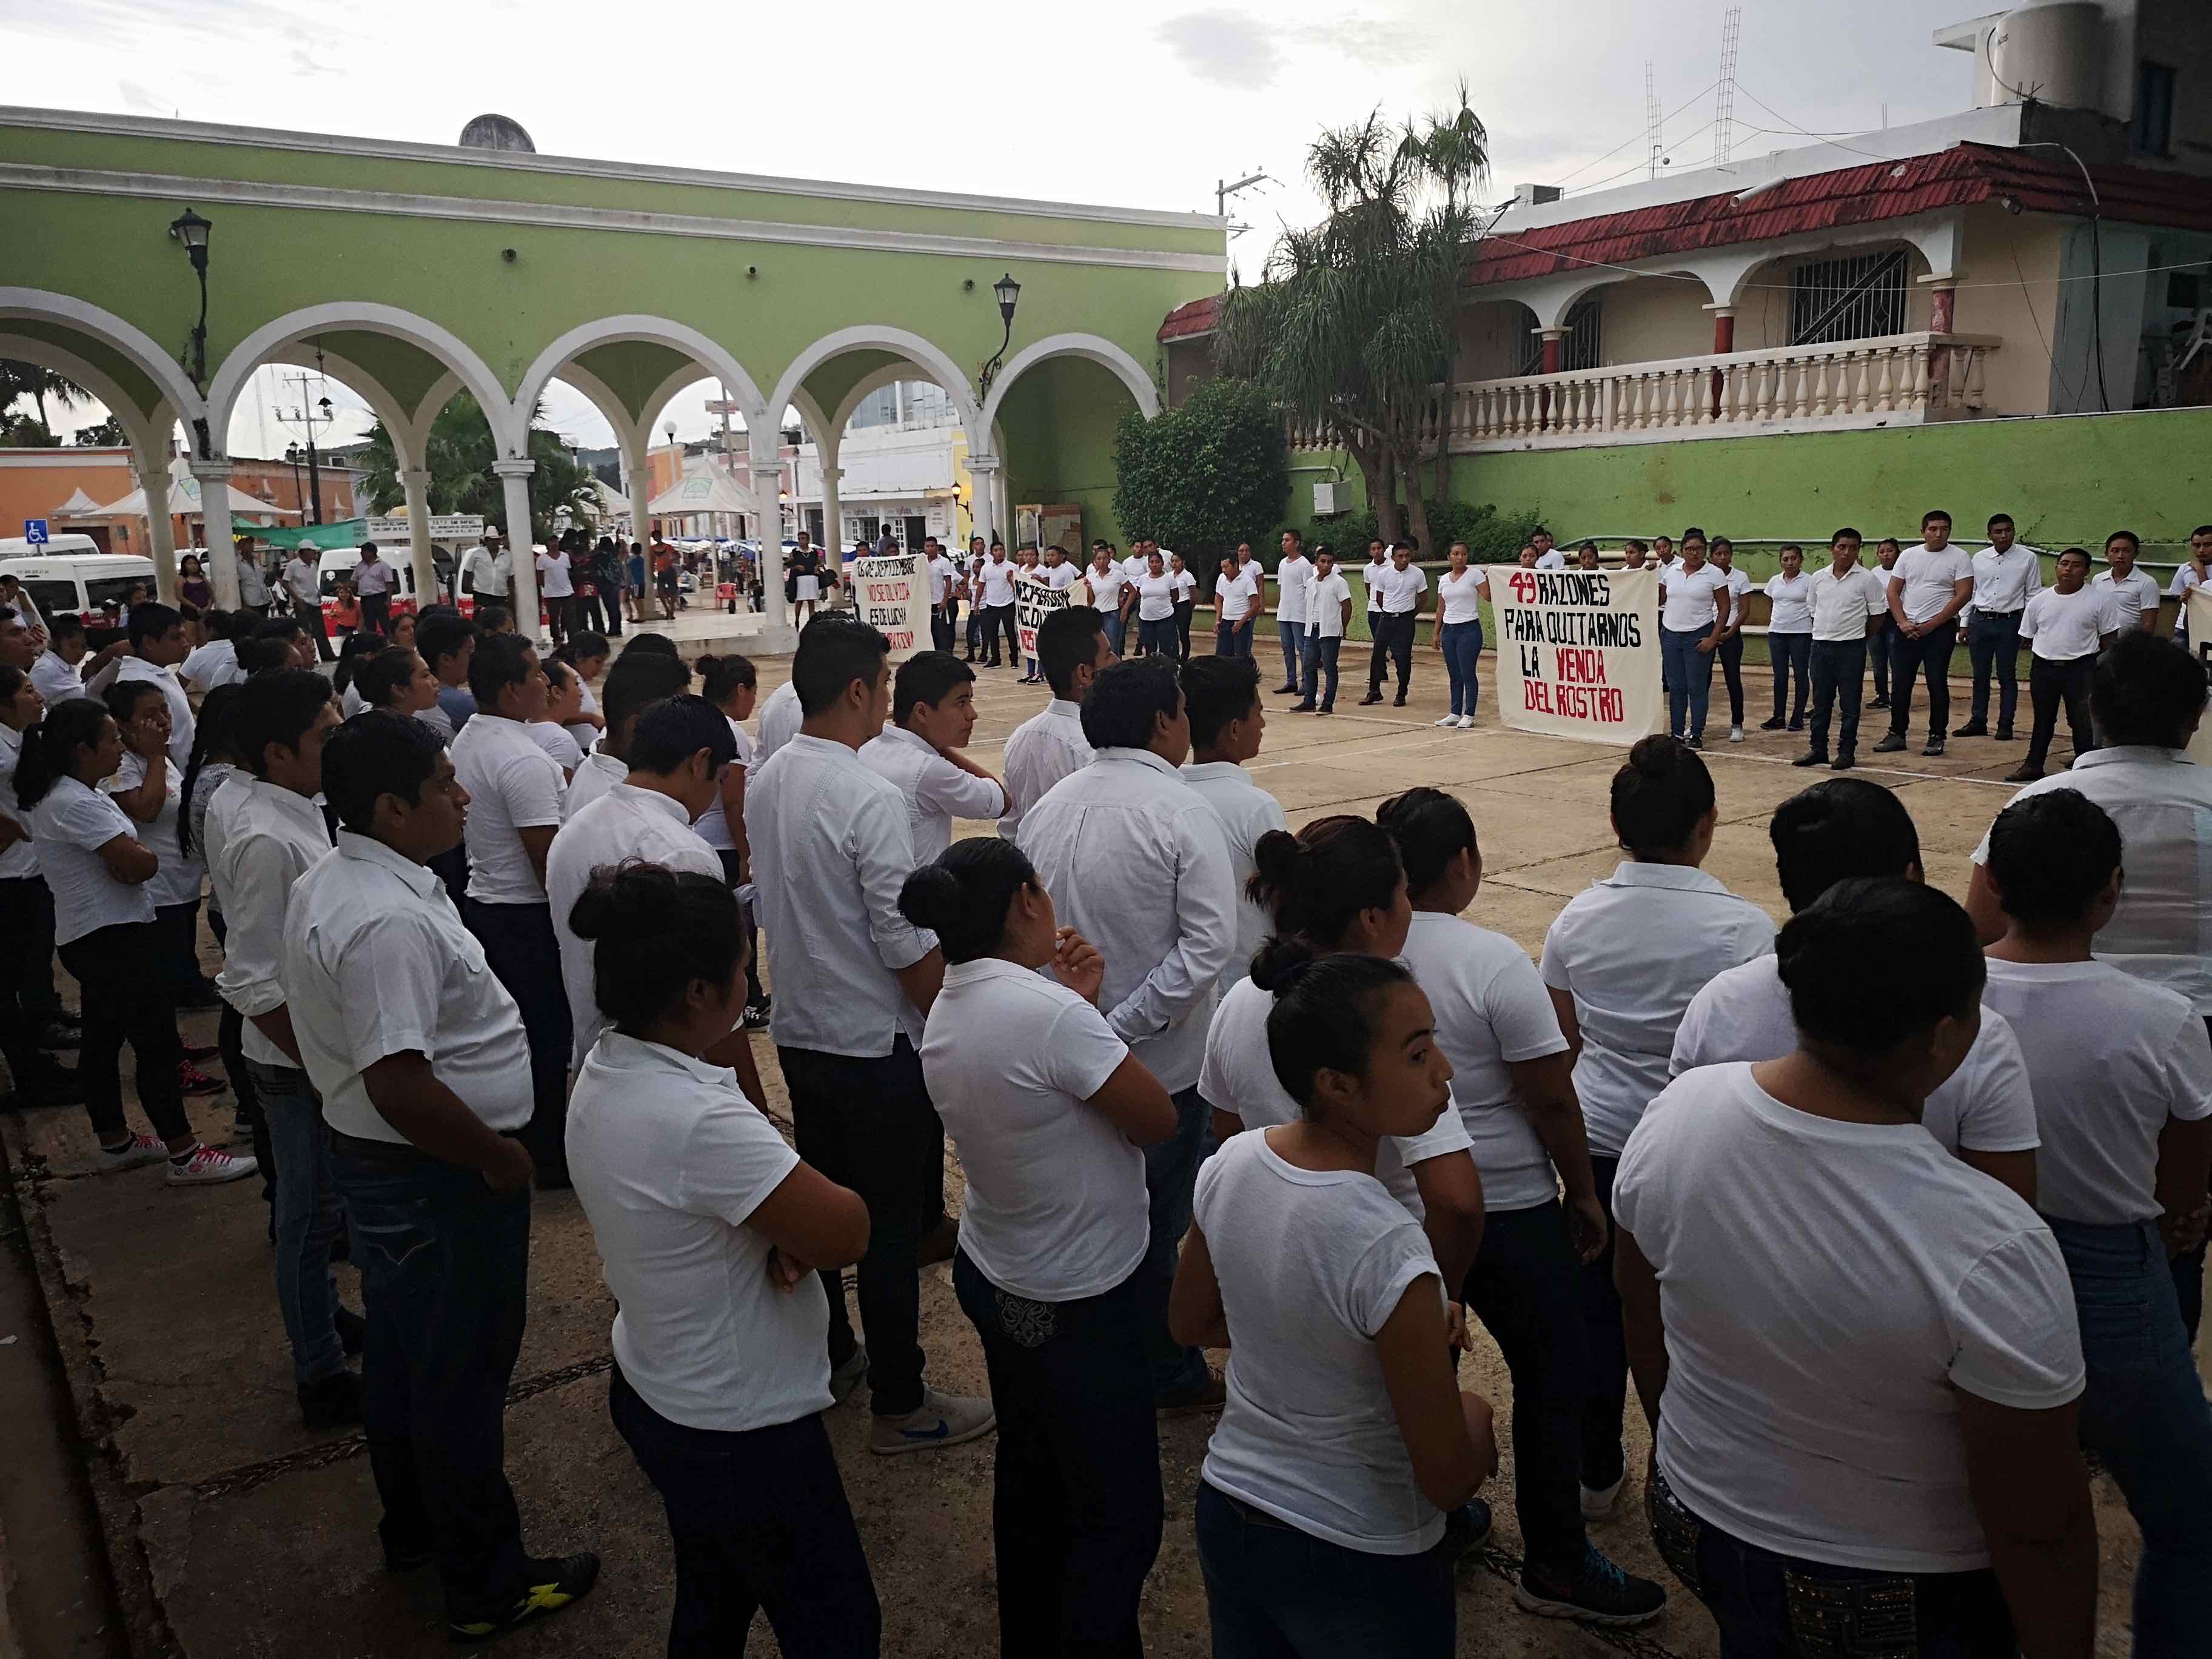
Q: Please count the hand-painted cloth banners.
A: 4